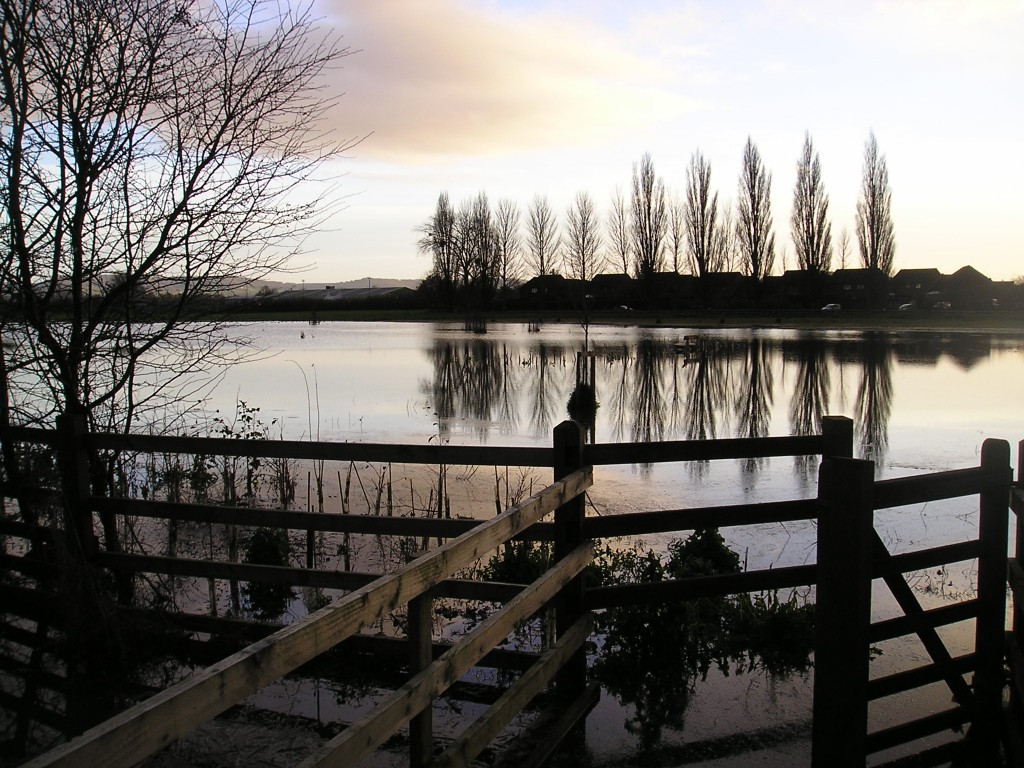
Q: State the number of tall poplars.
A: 5